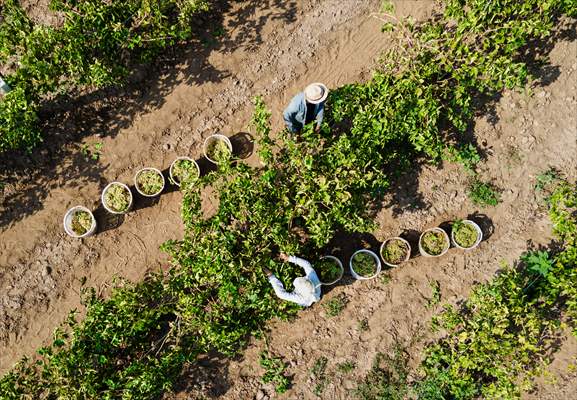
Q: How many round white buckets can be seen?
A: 10